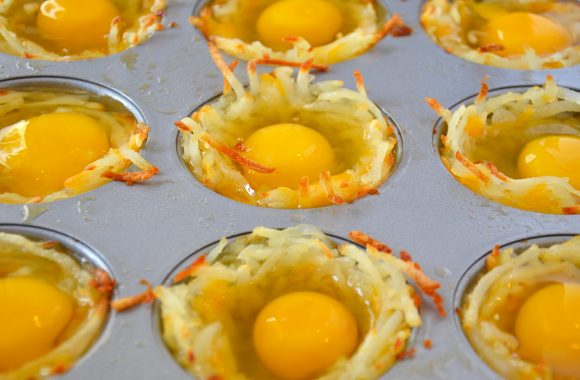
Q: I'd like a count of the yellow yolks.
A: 9